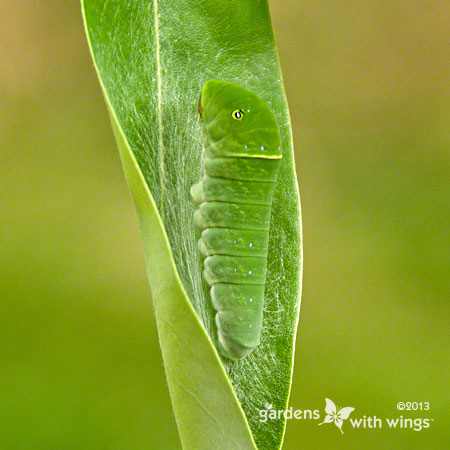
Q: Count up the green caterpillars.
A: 1